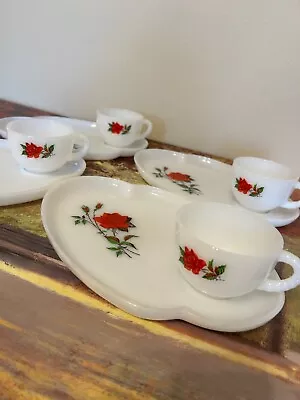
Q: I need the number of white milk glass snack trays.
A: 4